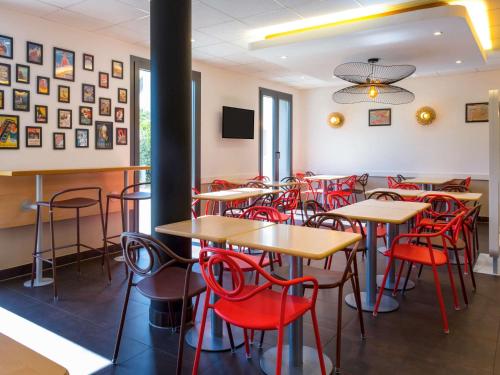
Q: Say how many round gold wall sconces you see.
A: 2